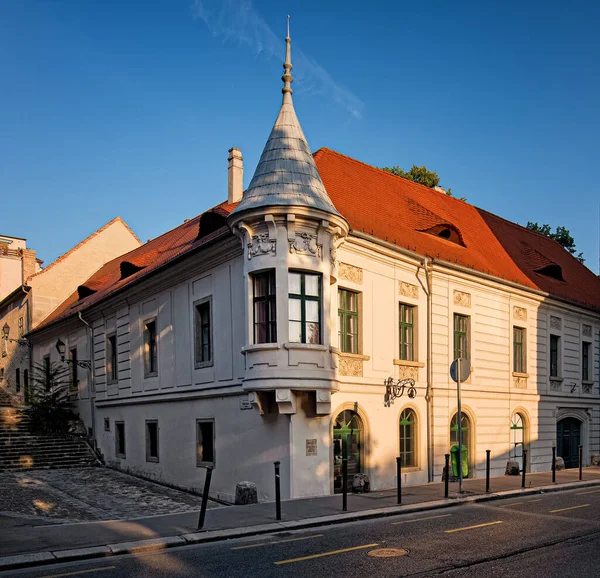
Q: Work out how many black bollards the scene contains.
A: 9